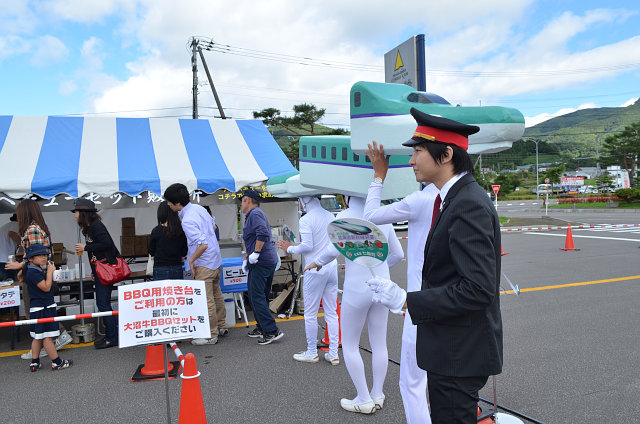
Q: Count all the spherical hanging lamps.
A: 0